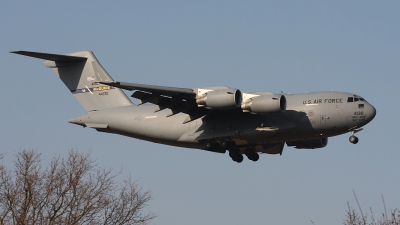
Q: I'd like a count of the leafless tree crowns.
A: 2